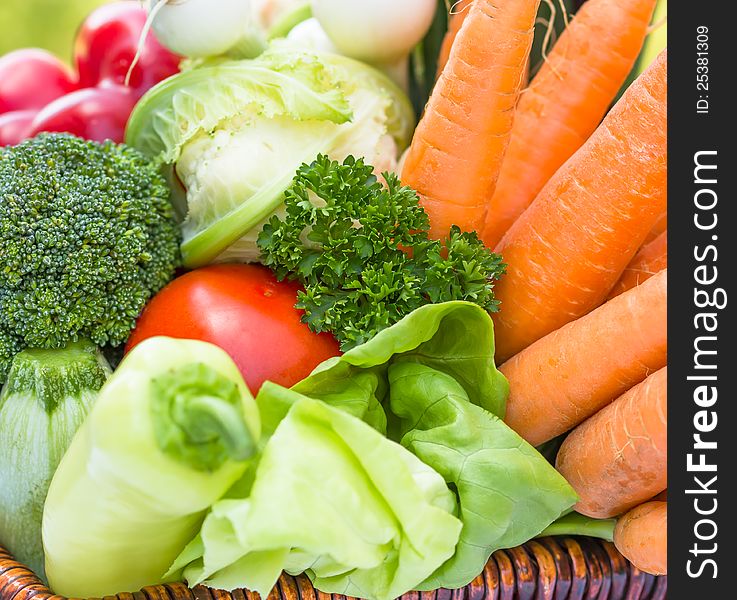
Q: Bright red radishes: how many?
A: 4